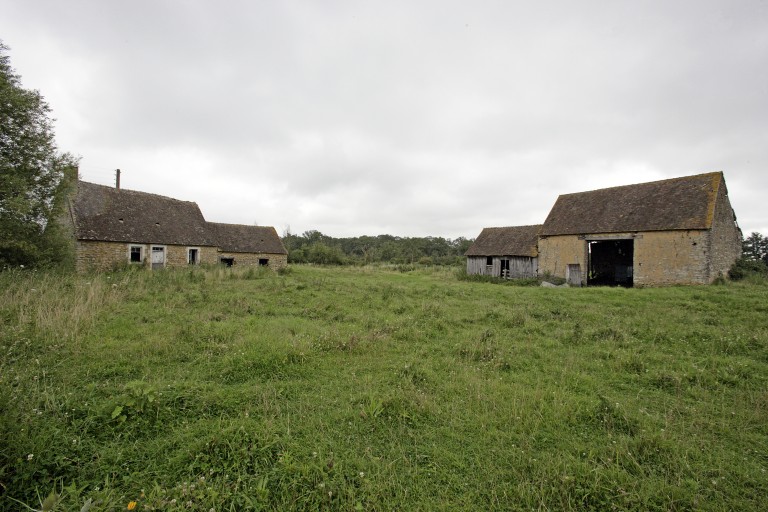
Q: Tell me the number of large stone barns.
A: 1